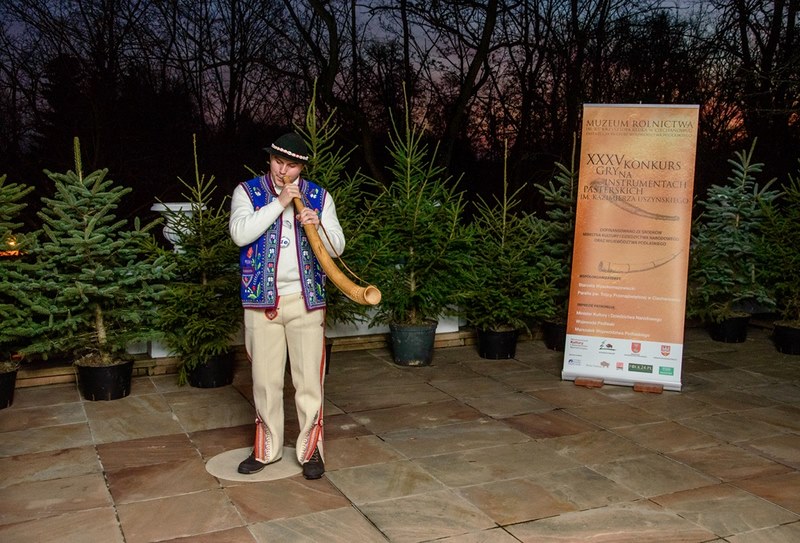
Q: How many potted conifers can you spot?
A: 9